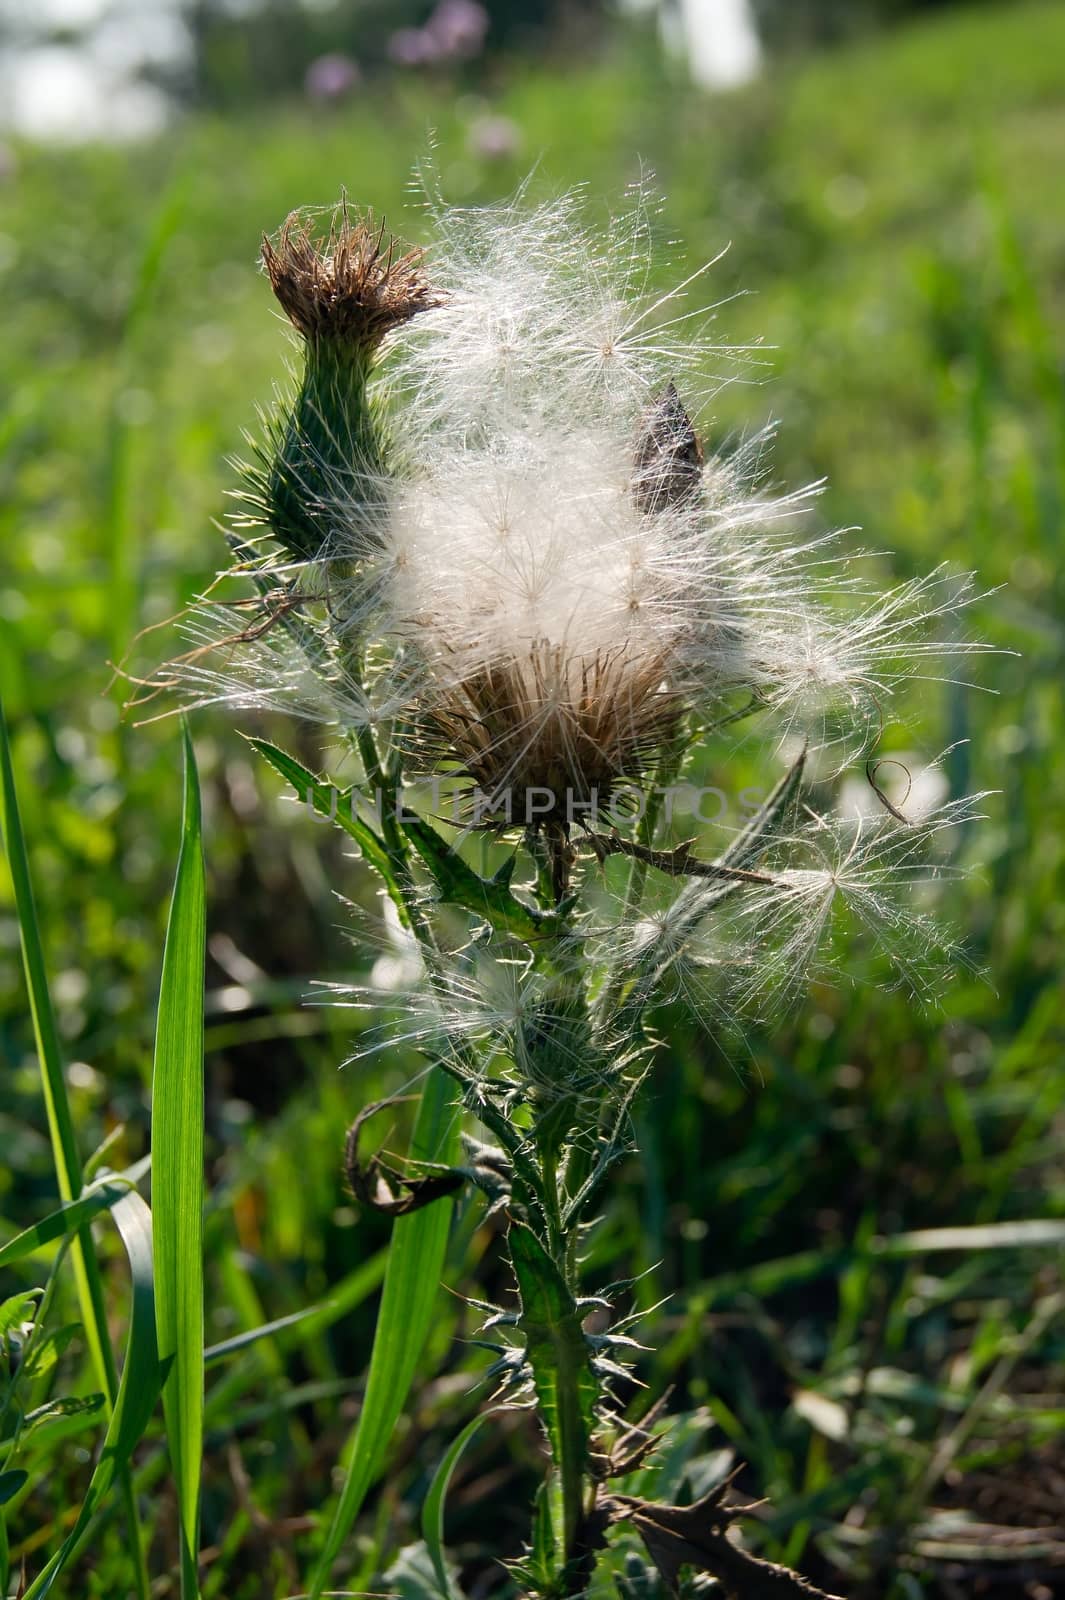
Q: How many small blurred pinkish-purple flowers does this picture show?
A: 4